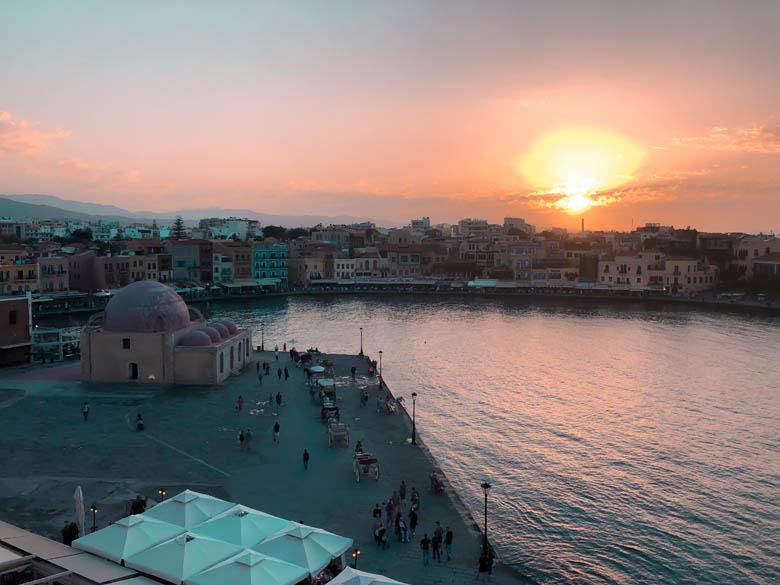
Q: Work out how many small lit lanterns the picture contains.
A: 6